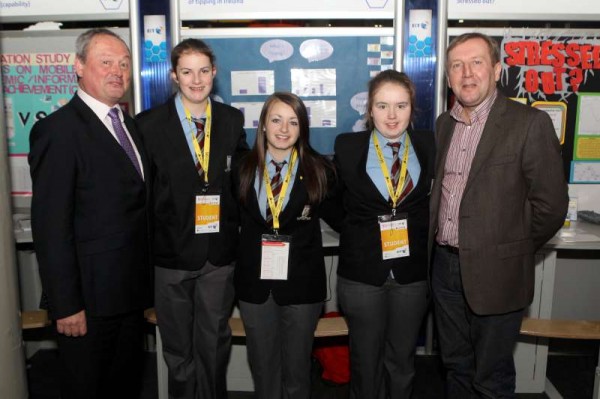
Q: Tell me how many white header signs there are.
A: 3